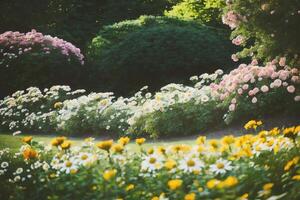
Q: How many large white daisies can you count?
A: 5